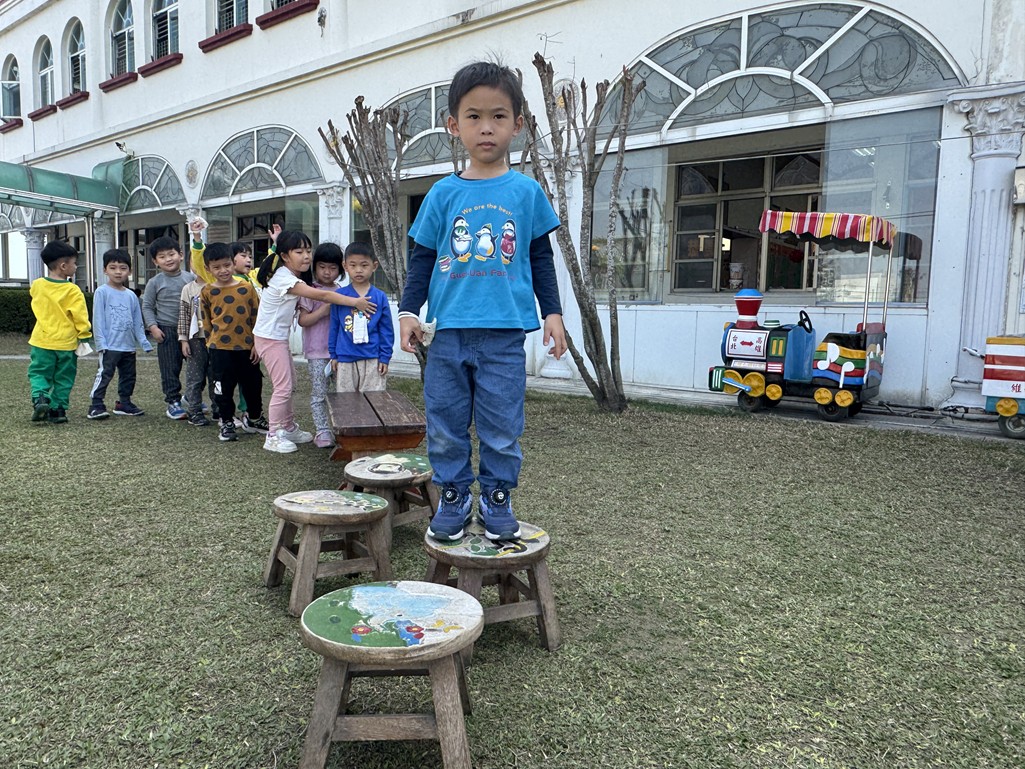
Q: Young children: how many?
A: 10